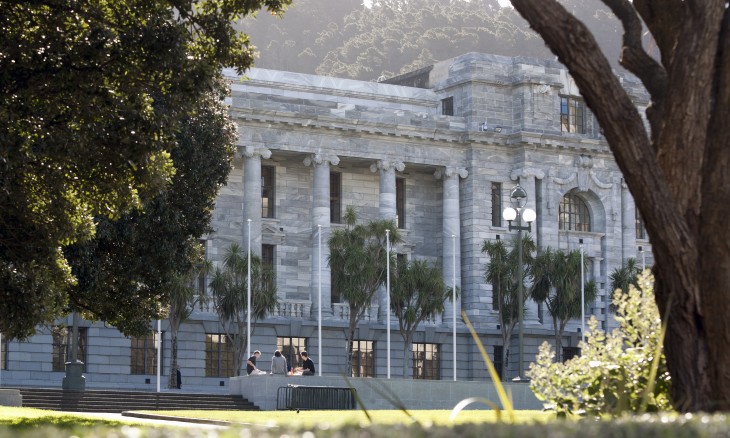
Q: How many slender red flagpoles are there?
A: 0